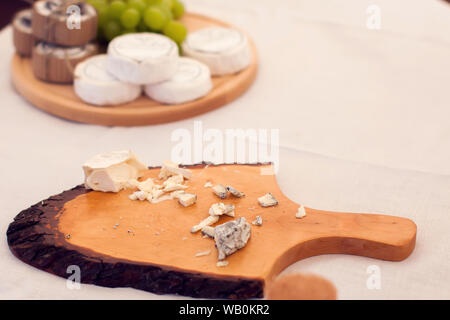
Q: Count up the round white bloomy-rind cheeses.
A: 4